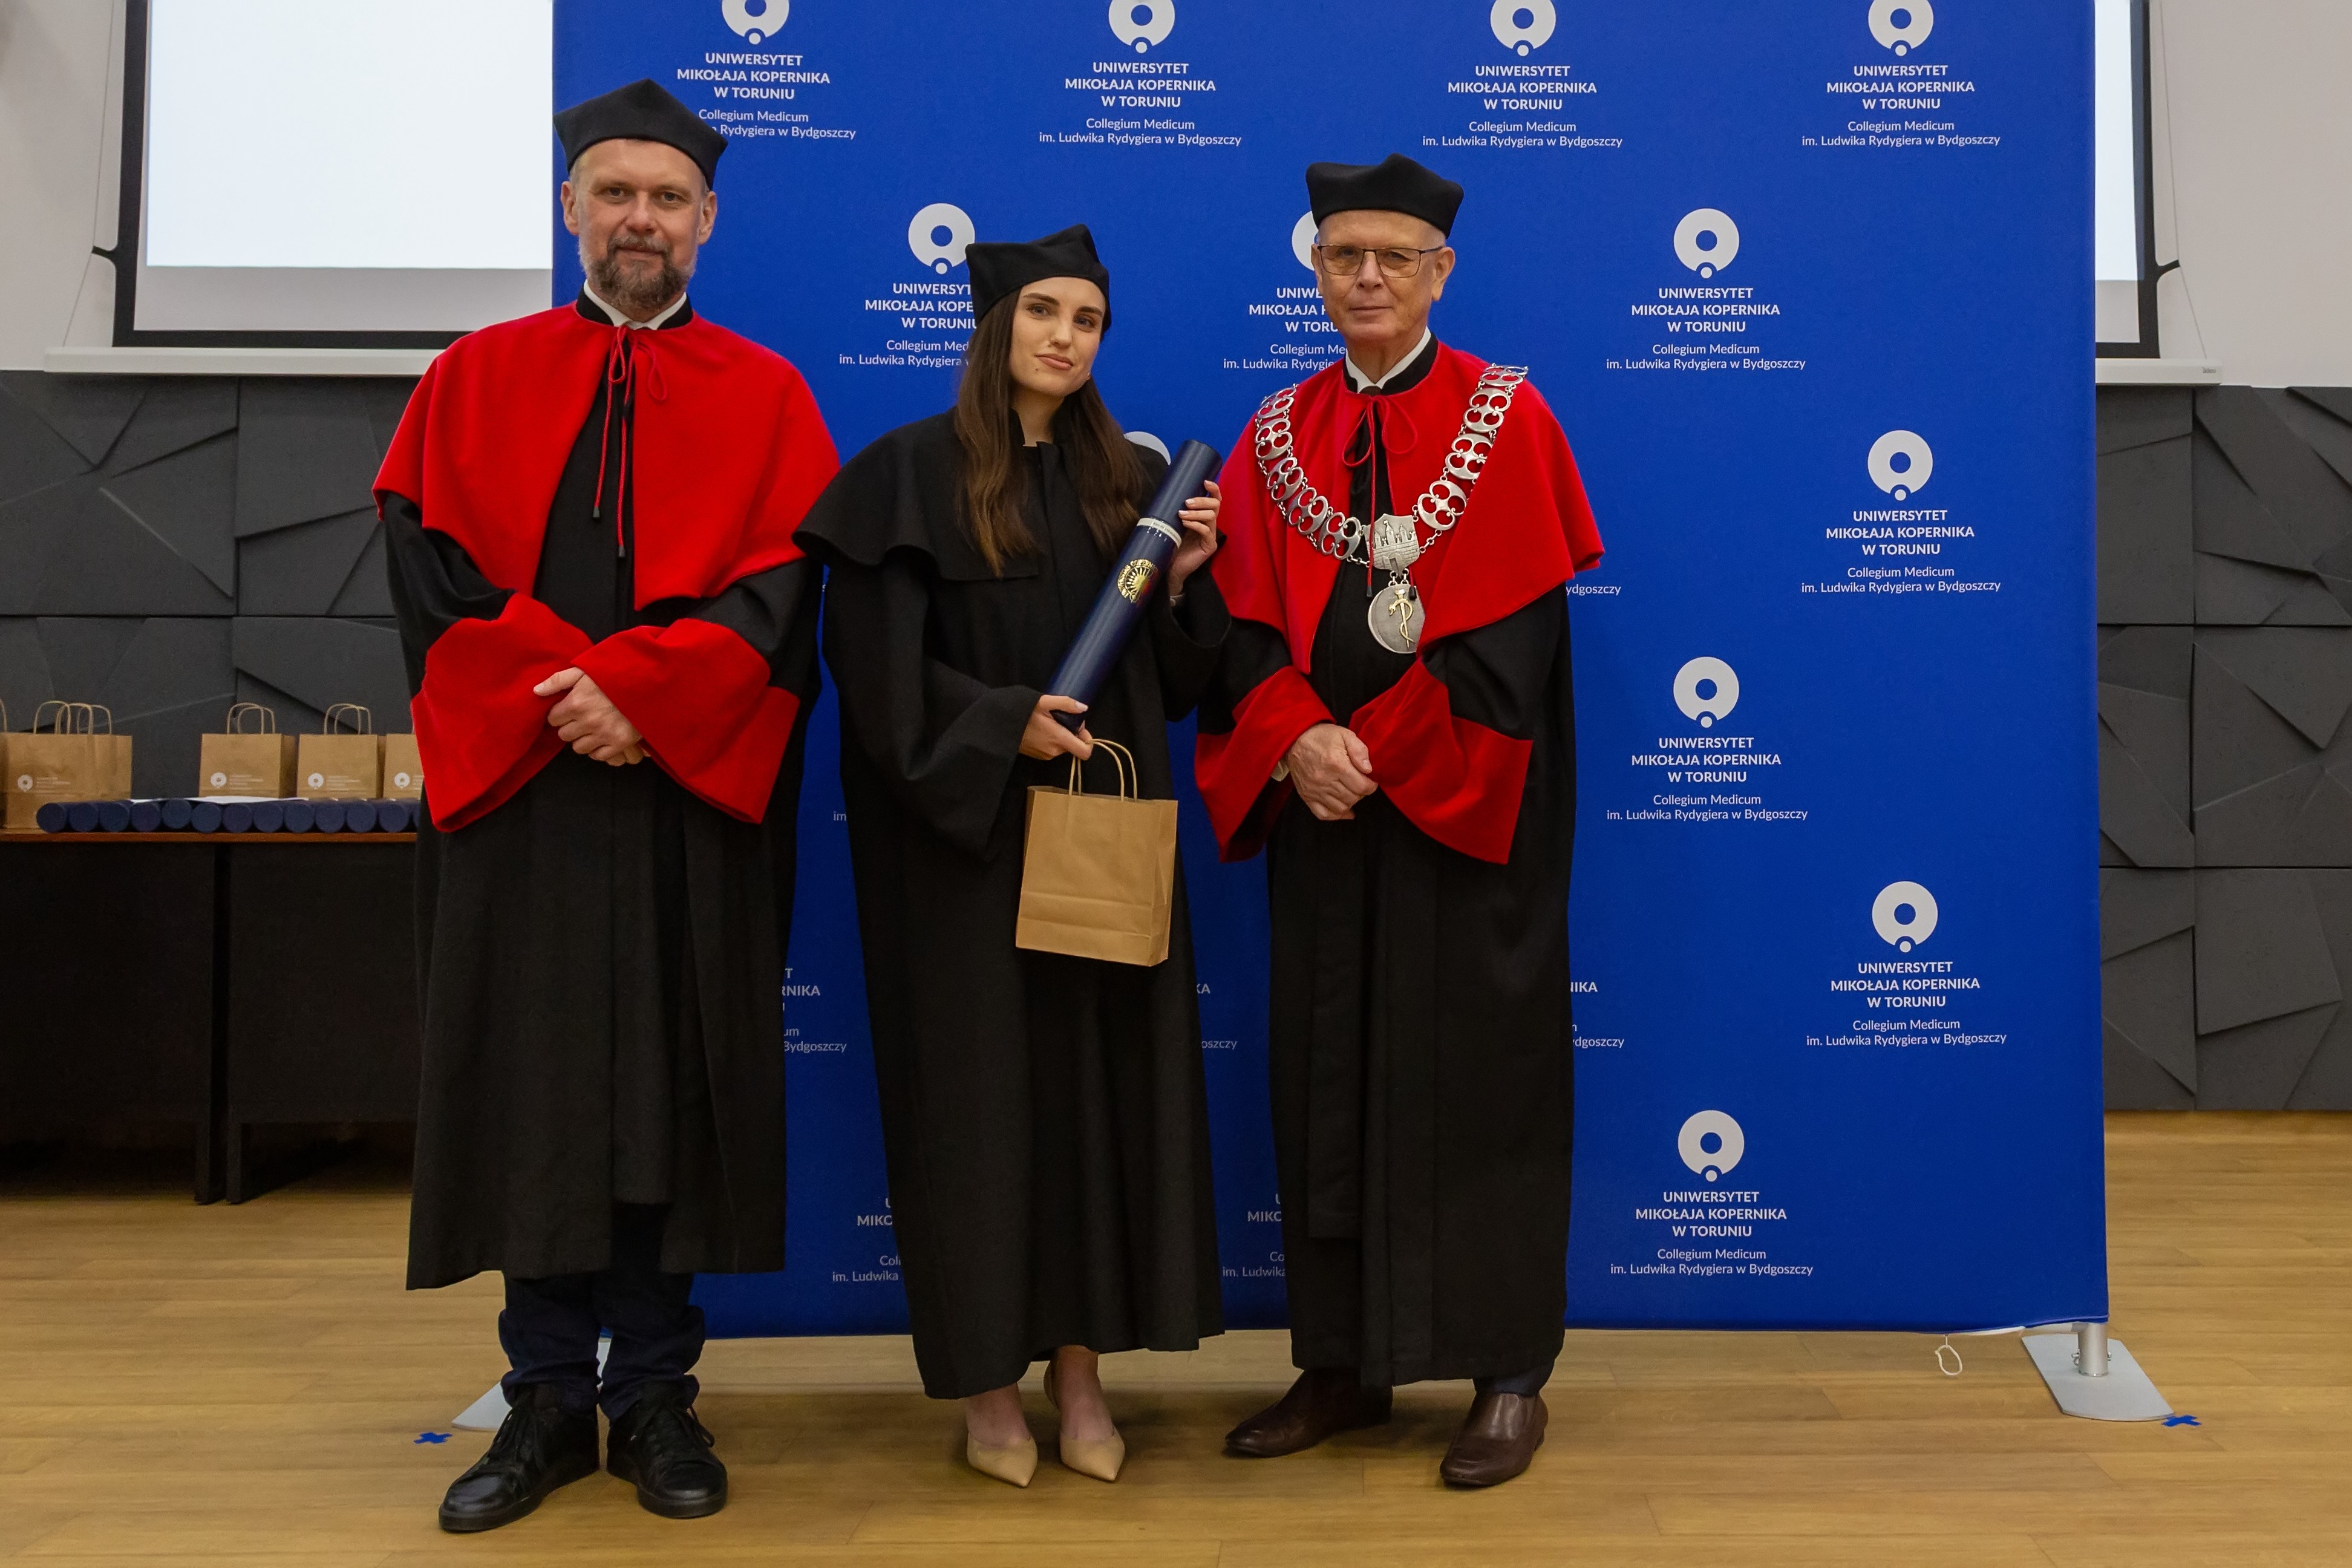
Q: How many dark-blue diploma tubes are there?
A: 14